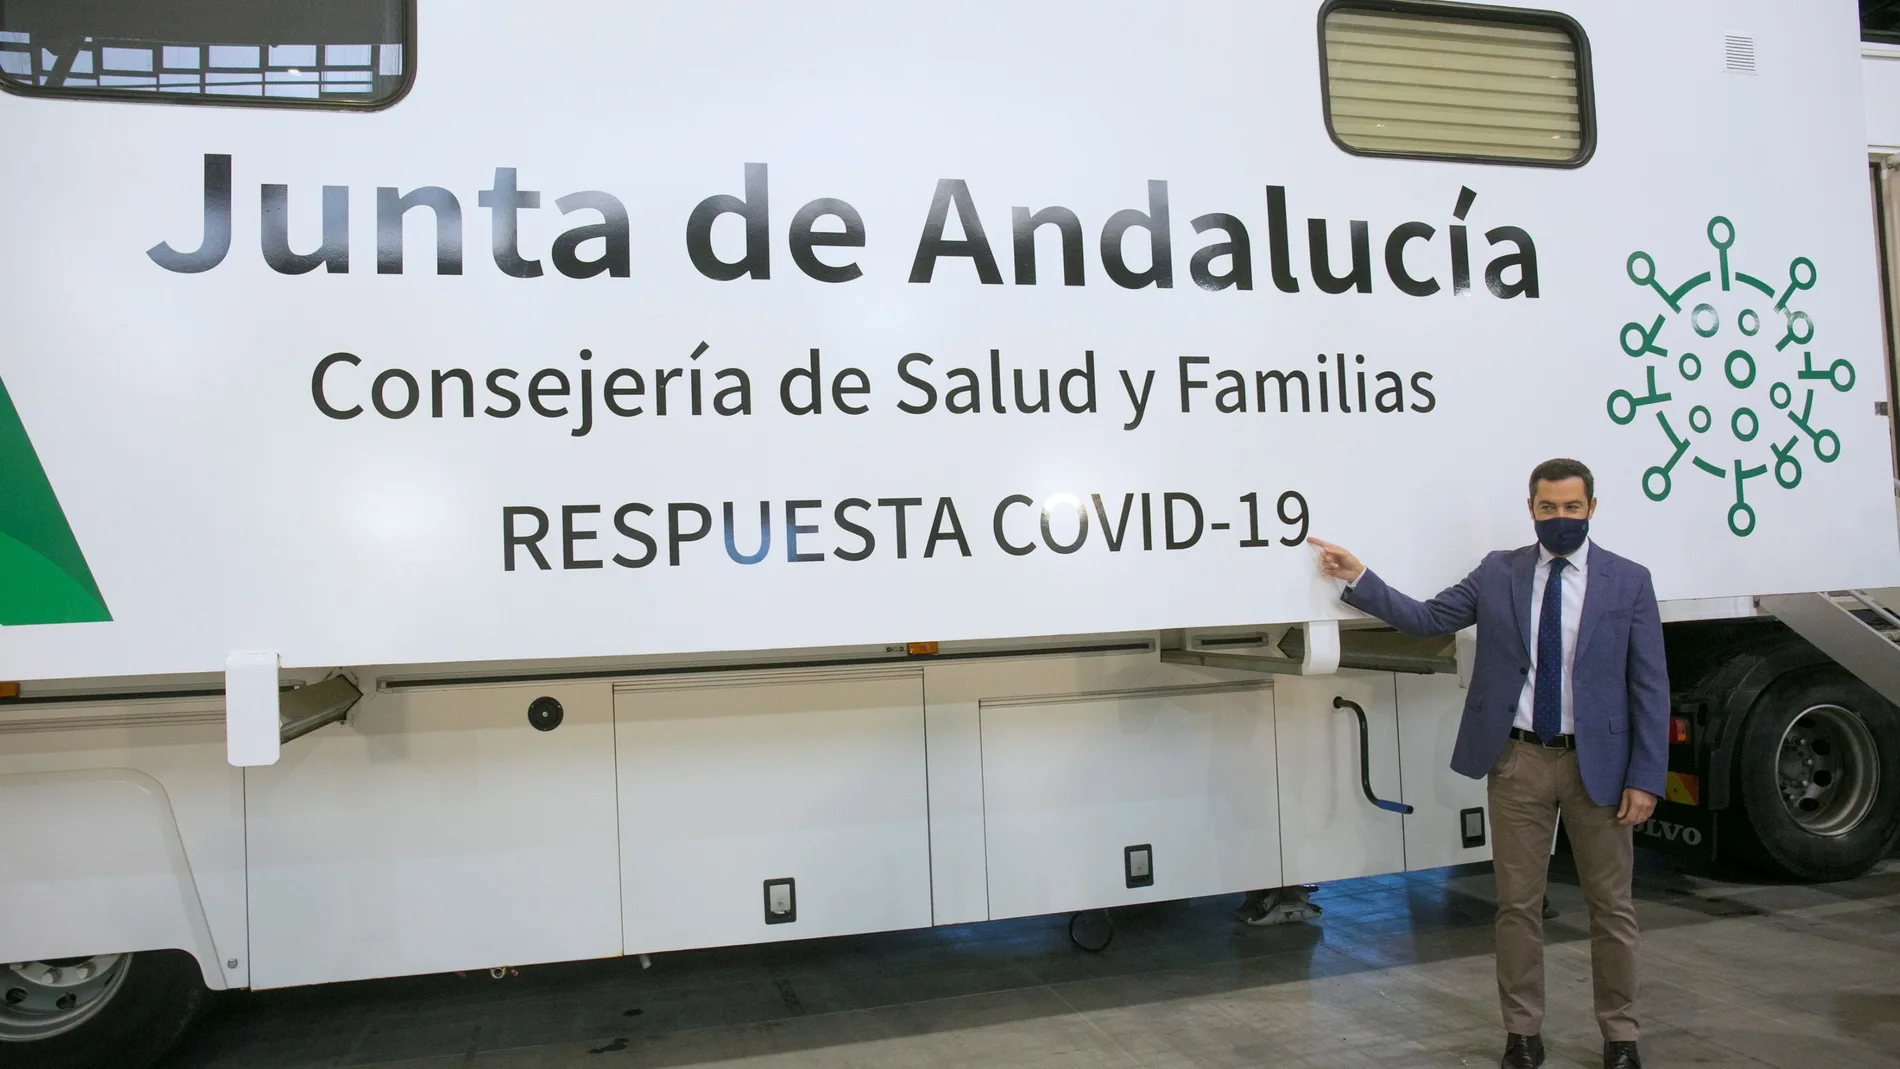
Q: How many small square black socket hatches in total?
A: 3